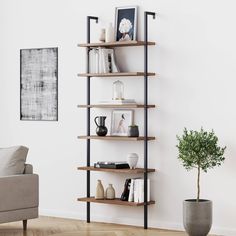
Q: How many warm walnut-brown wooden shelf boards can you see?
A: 6